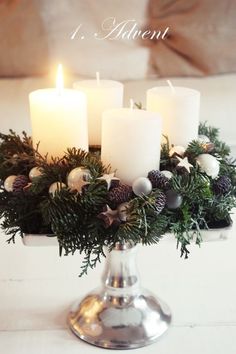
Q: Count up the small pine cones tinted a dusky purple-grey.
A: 5